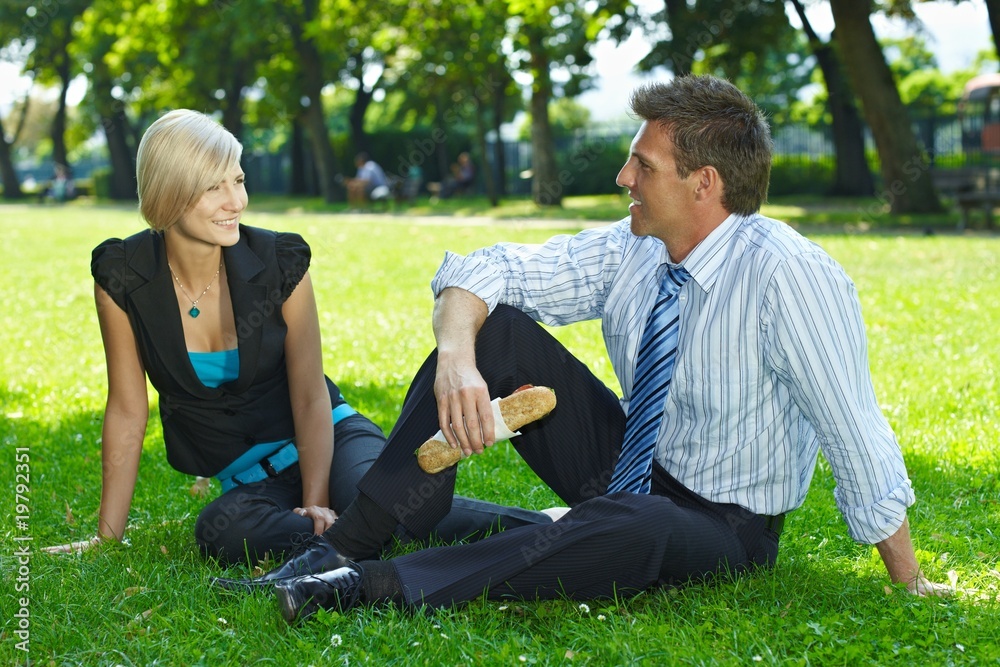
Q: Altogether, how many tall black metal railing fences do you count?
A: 1